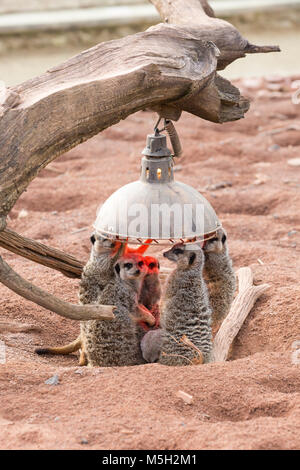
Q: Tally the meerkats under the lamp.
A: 5